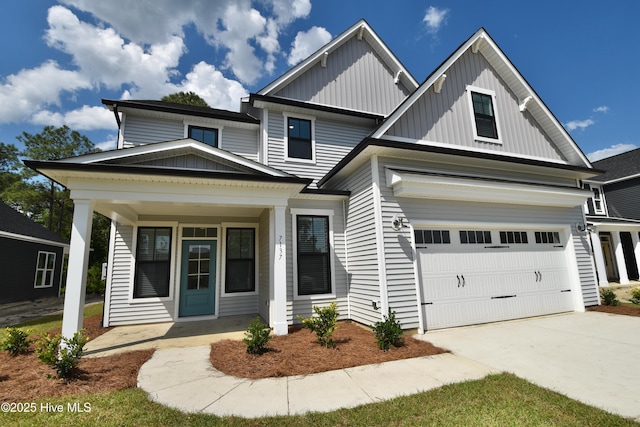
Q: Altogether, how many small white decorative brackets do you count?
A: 6